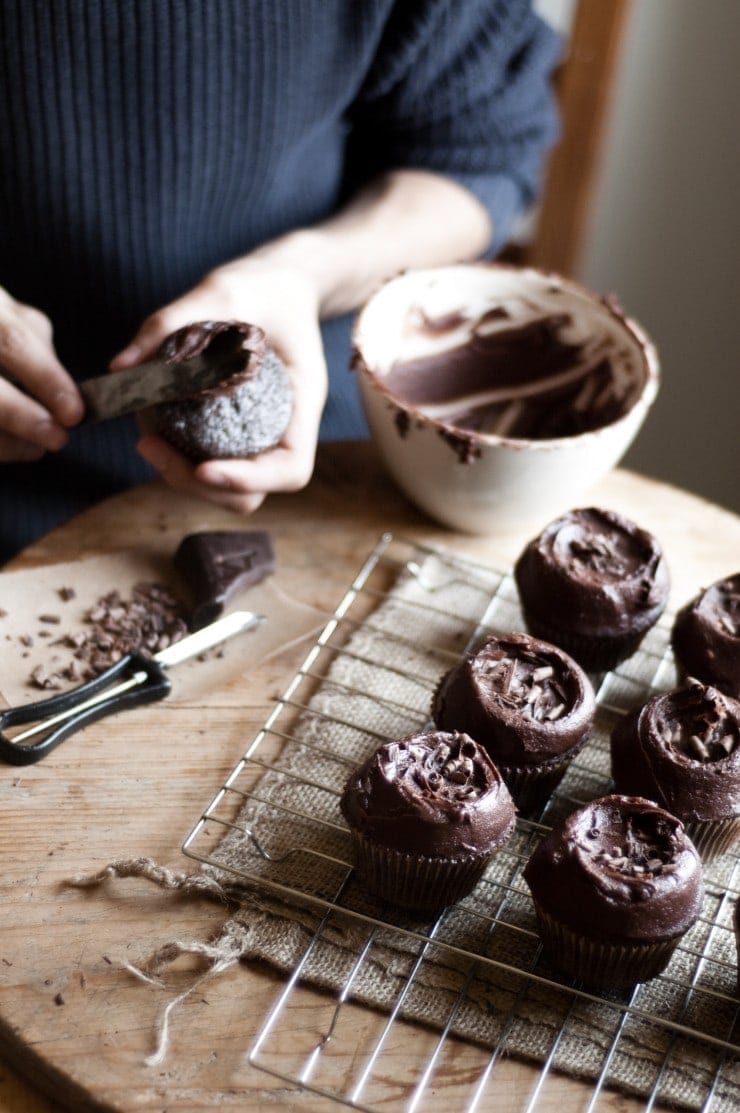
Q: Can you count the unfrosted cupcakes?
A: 1